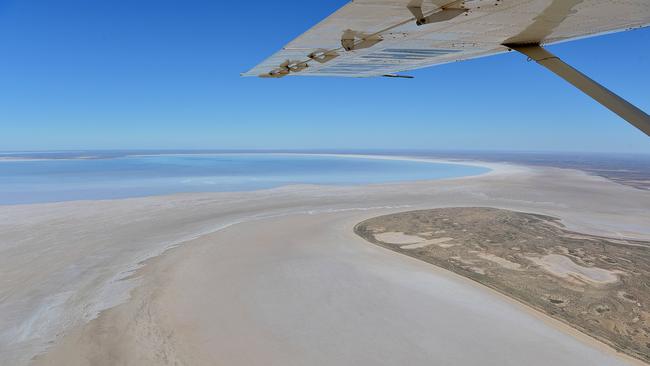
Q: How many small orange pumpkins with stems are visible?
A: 0